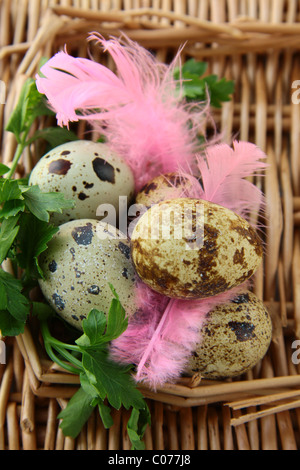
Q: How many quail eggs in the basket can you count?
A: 5